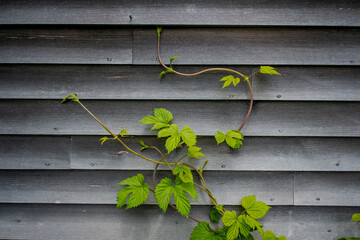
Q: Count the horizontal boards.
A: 7